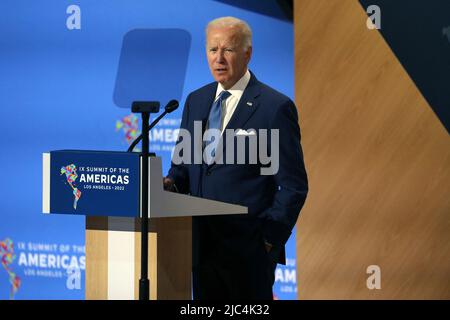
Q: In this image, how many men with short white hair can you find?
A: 1